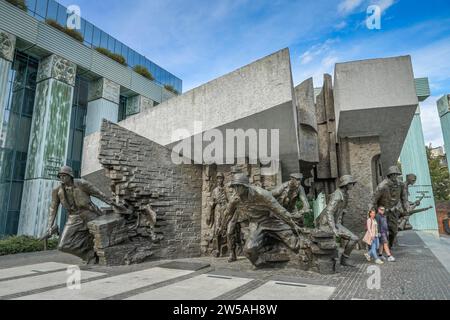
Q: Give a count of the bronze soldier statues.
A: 7